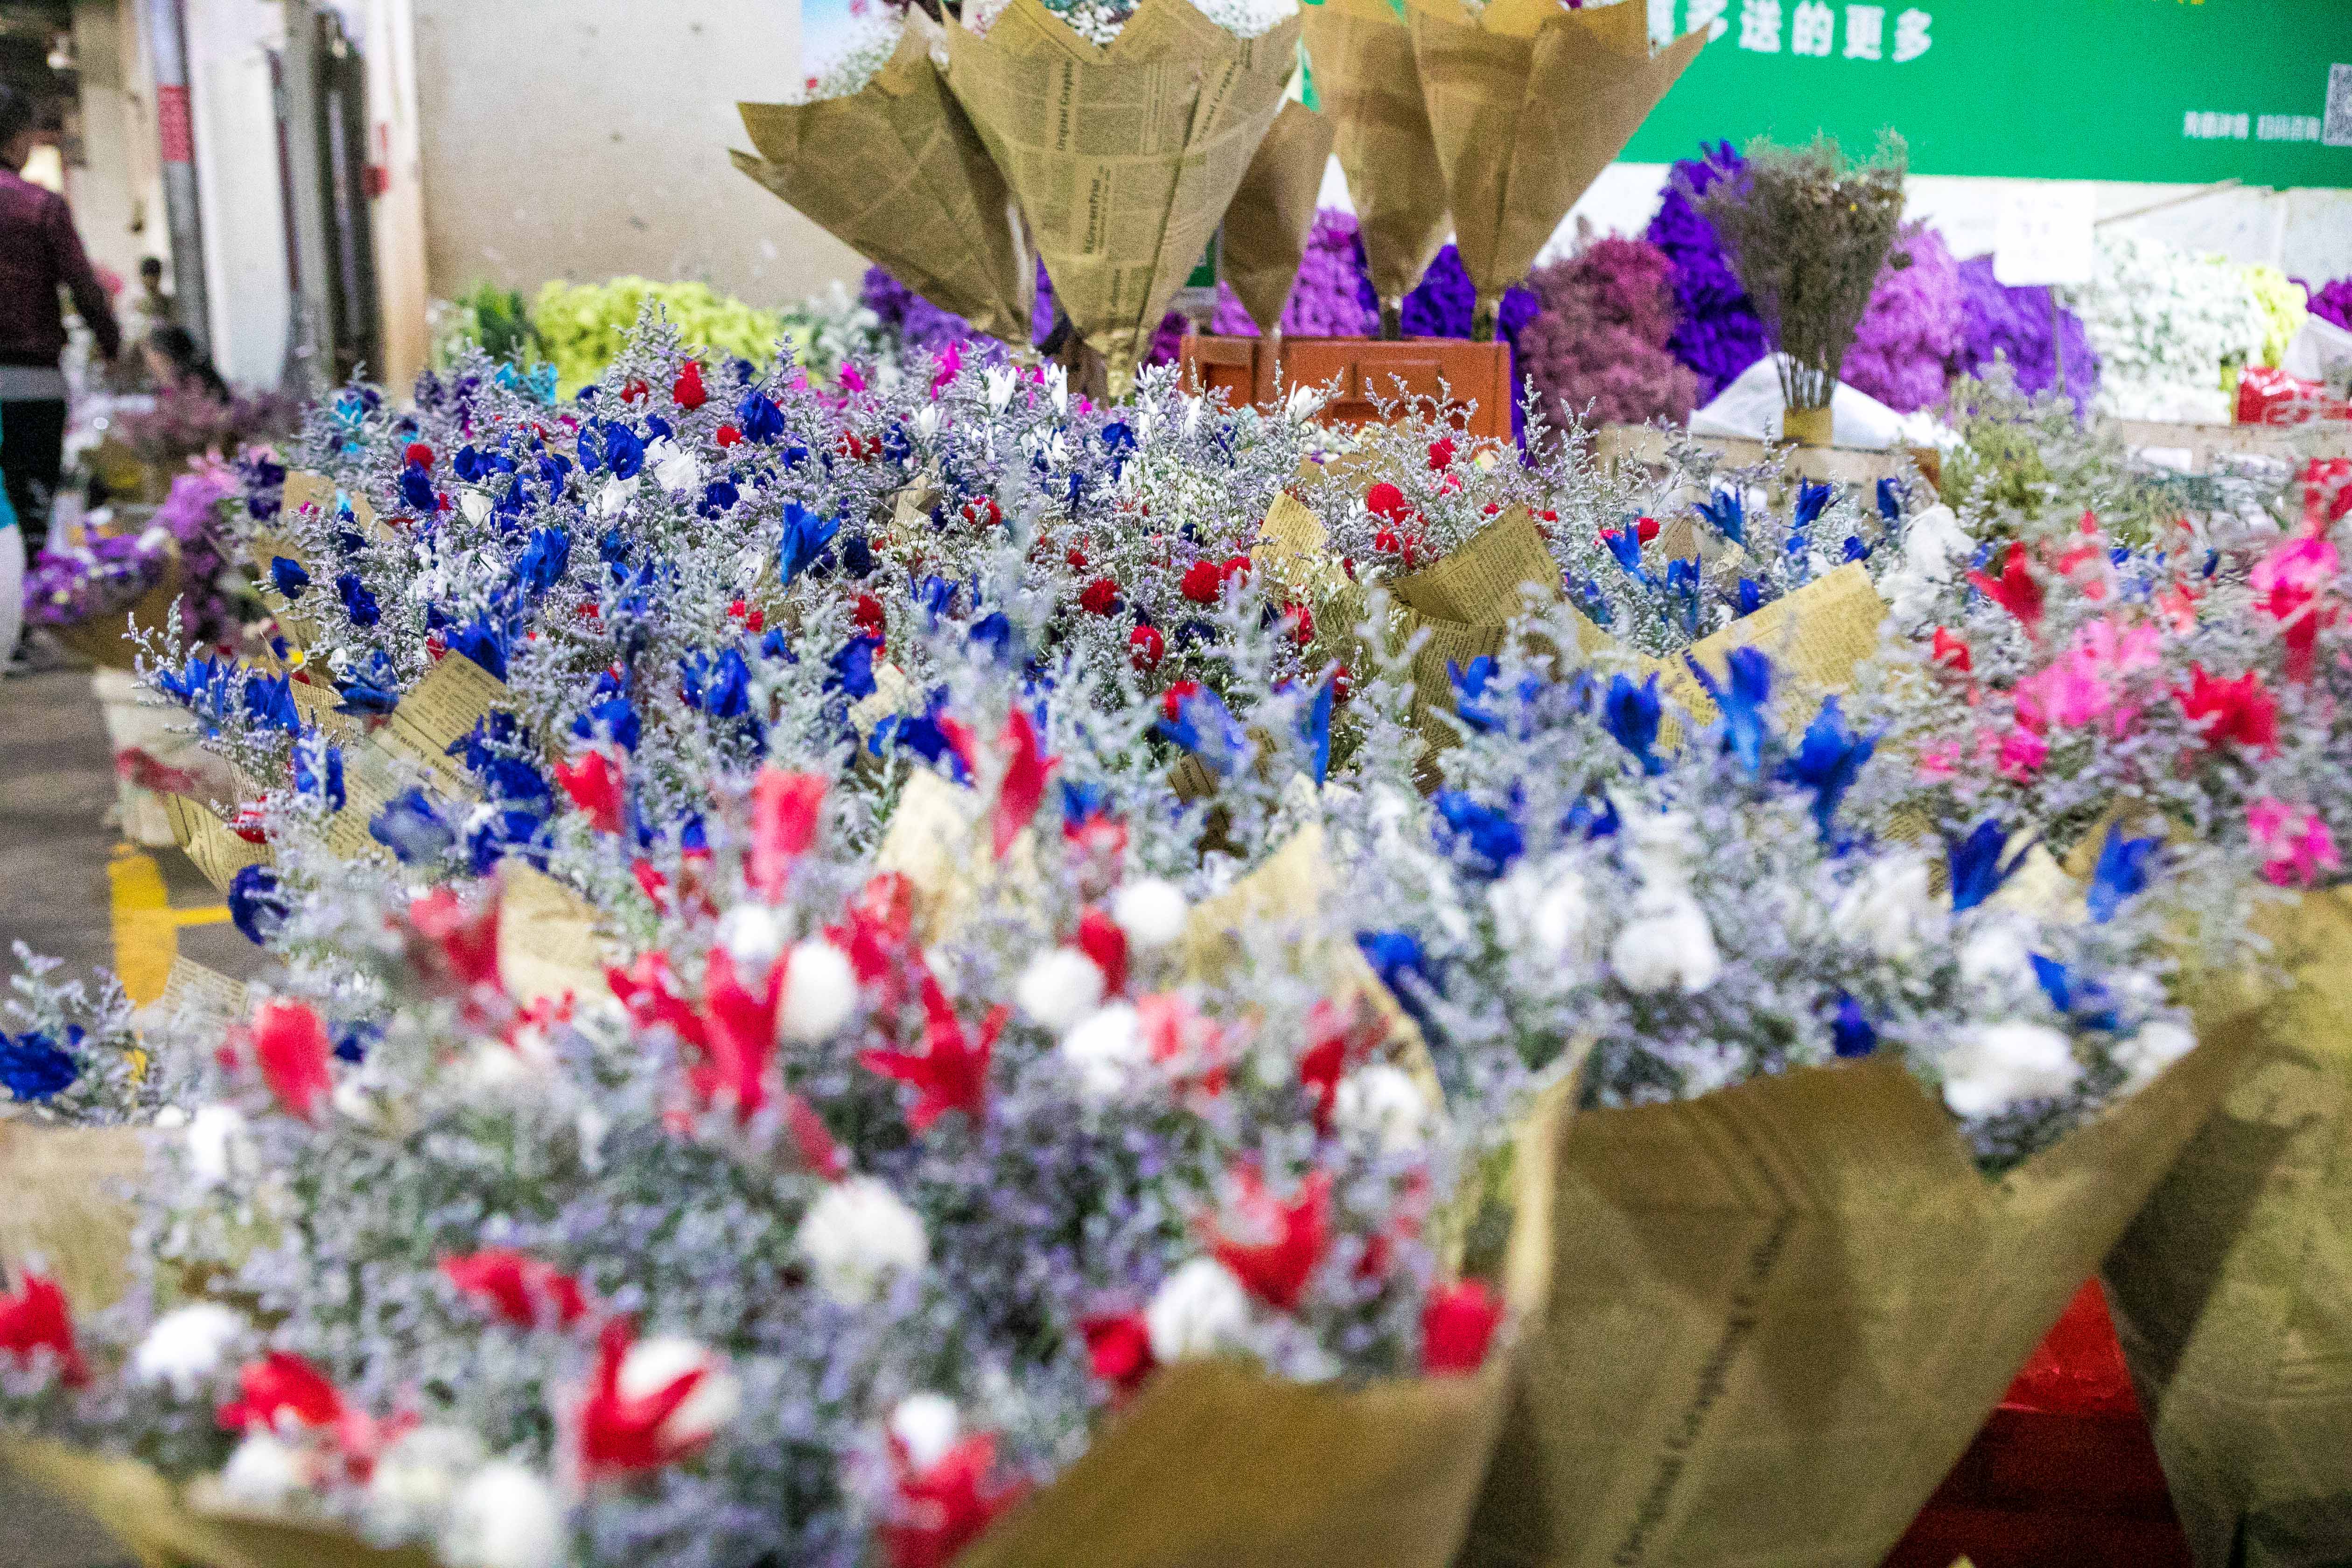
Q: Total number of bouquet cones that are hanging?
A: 5